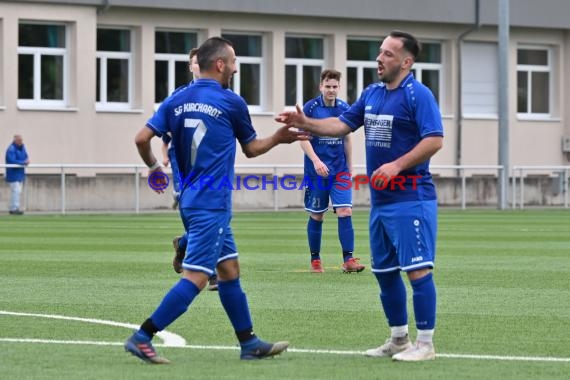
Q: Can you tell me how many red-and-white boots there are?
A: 2